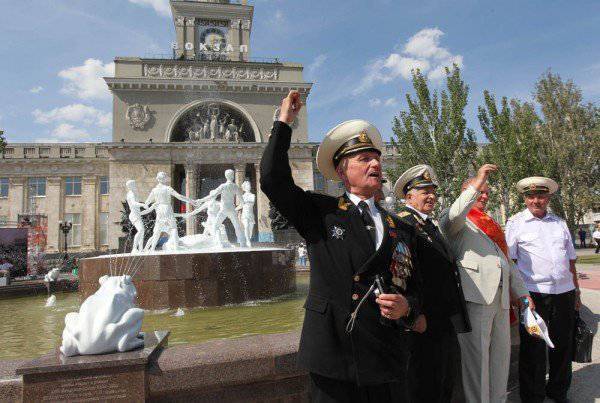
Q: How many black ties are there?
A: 2